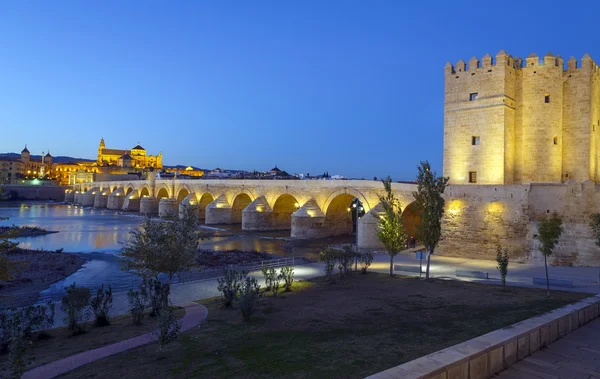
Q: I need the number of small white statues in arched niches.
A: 0